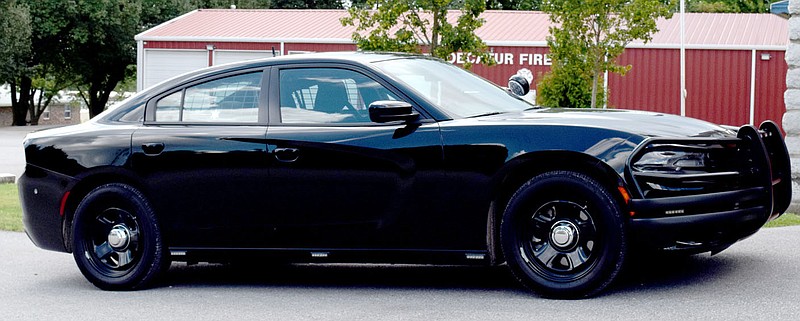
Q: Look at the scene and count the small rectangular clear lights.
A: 4